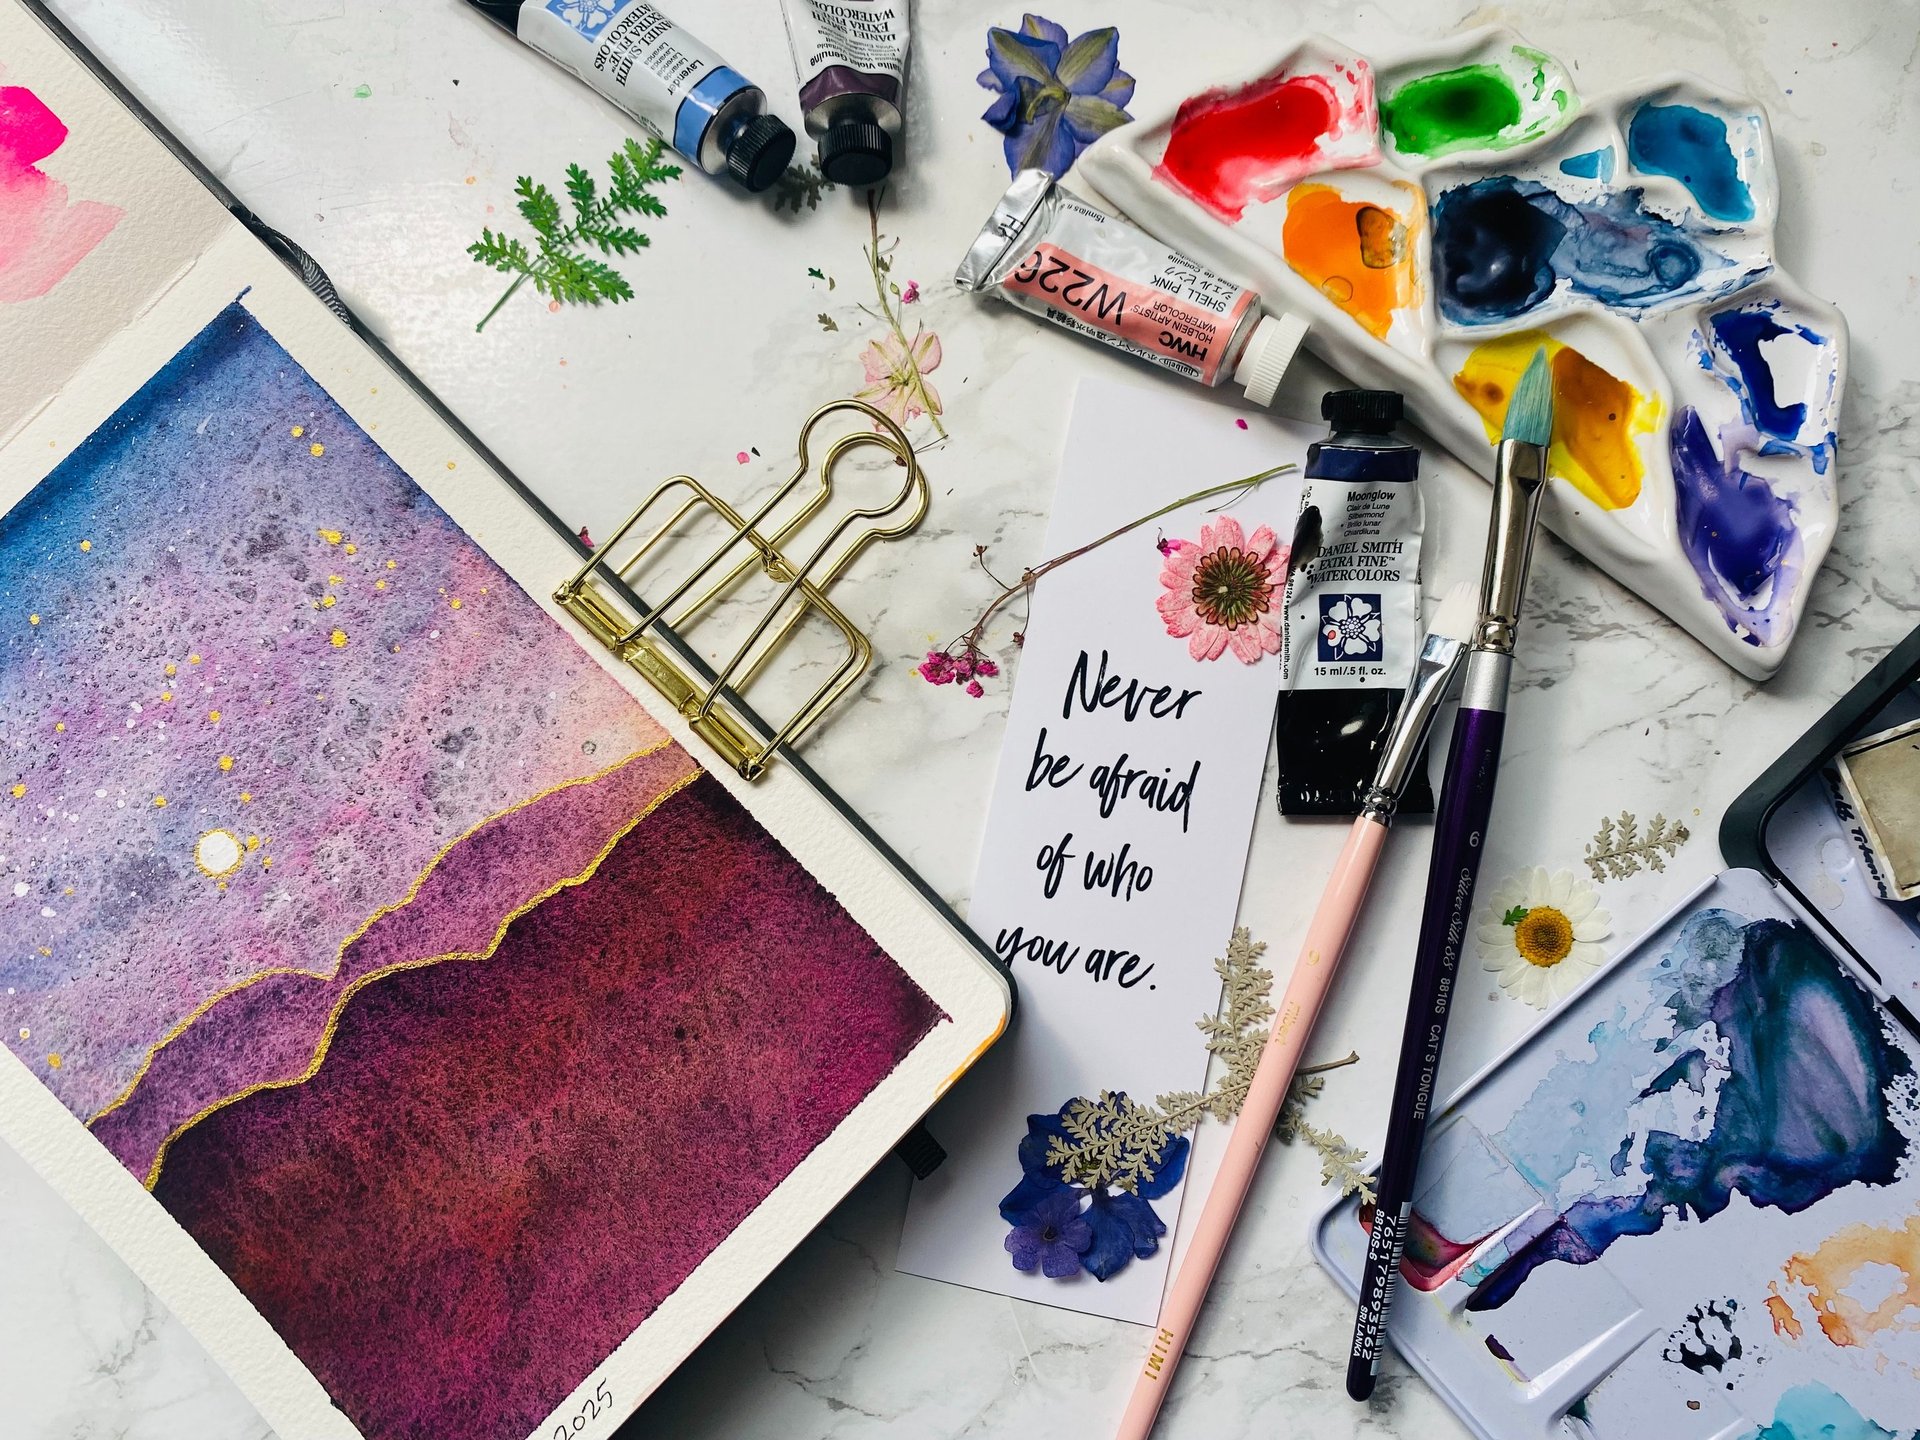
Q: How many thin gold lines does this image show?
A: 2